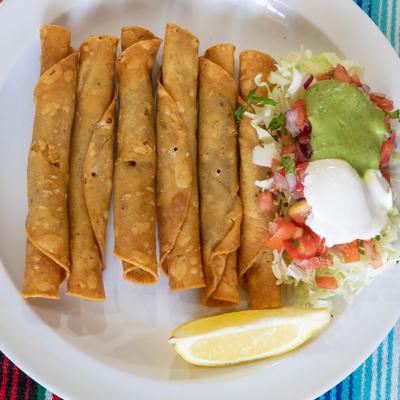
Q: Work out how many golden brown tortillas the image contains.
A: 6